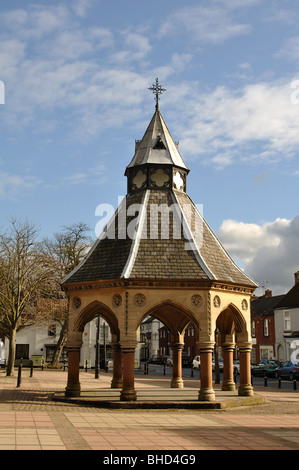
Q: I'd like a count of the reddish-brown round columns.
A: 7